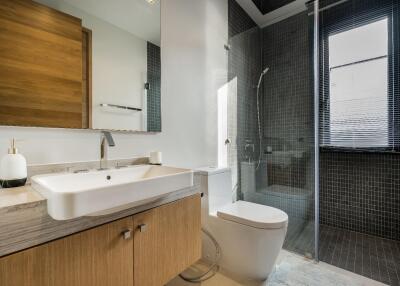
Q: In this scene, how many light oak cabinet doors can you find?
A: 2